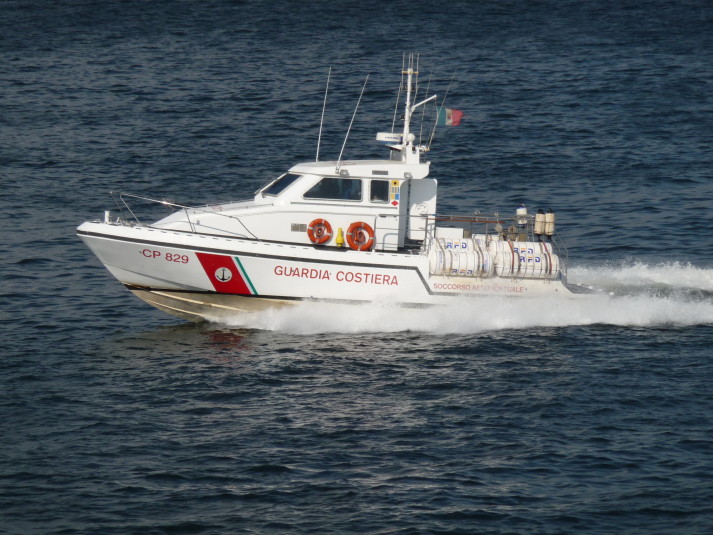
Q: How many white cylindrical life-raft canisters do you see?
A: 4